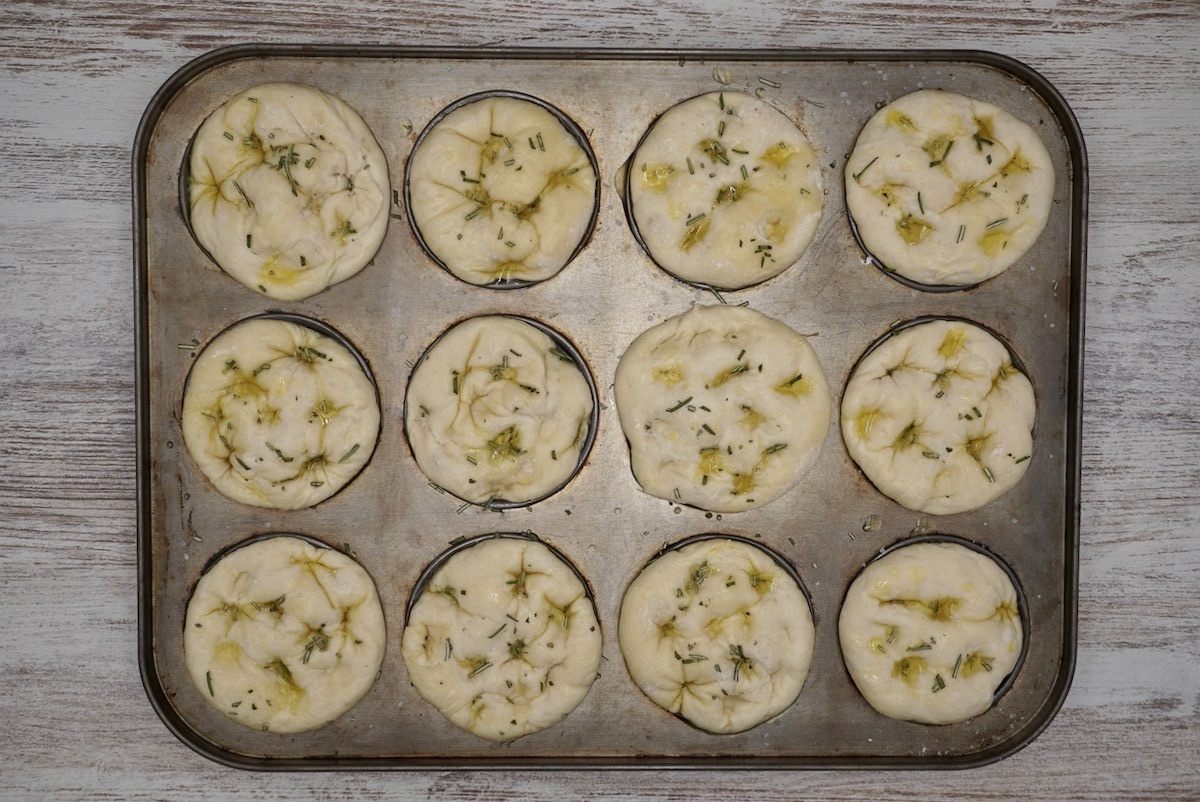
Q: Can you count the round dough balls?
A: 12